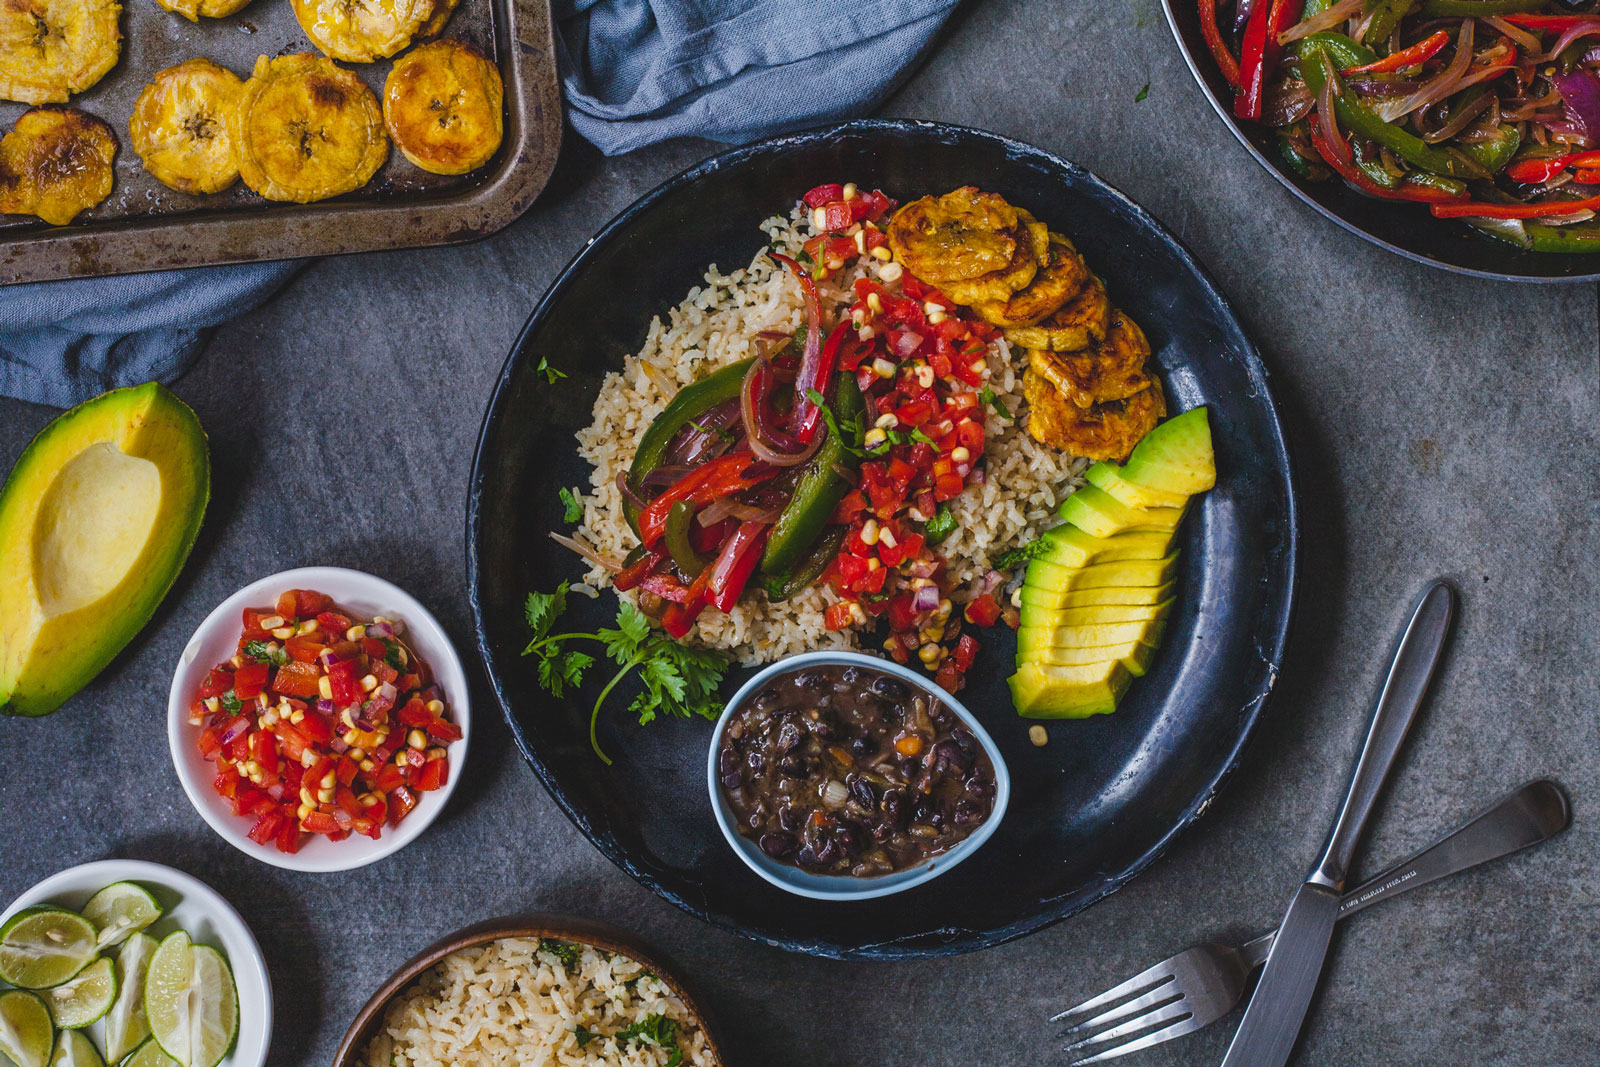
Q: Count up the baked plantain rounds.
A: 13